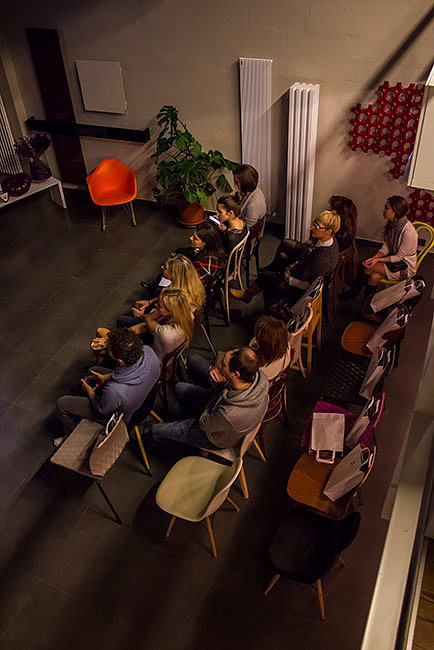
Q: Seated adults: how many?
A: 11